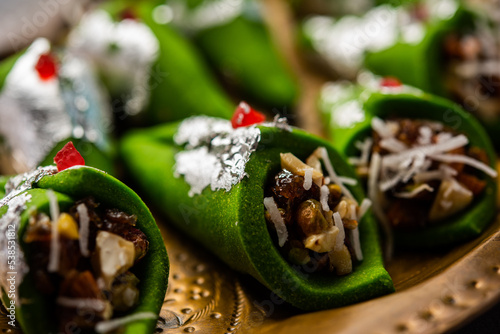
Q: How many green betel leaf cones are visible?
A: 7